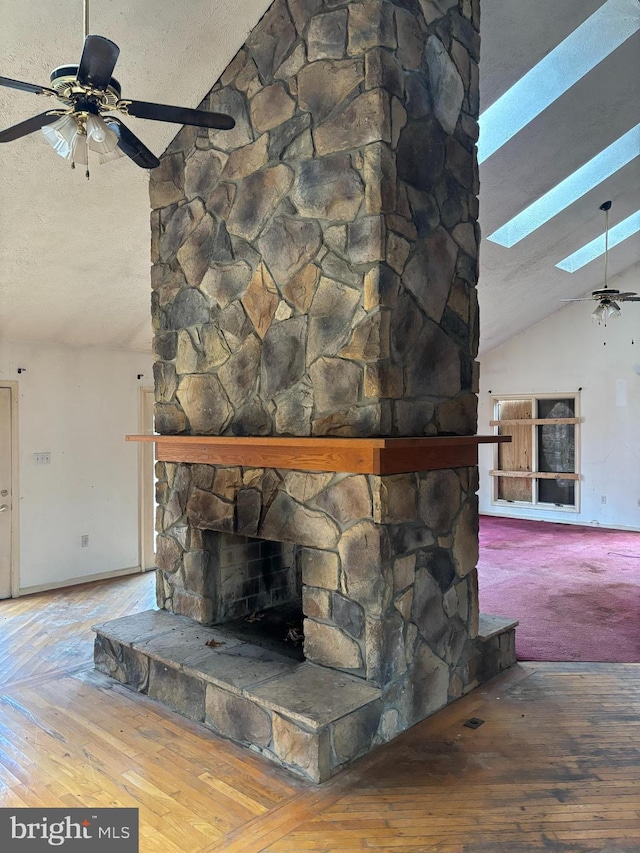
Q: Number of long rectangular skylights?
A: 3